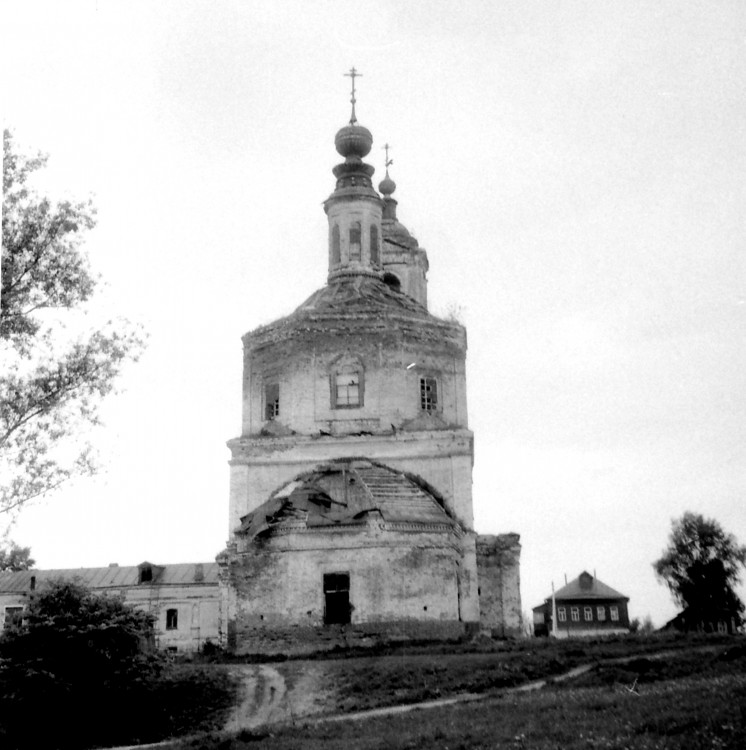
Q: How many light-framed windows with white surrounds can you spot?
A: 5